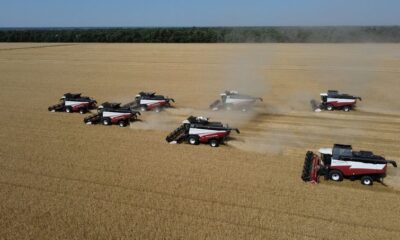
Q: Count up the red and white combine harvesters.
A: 7